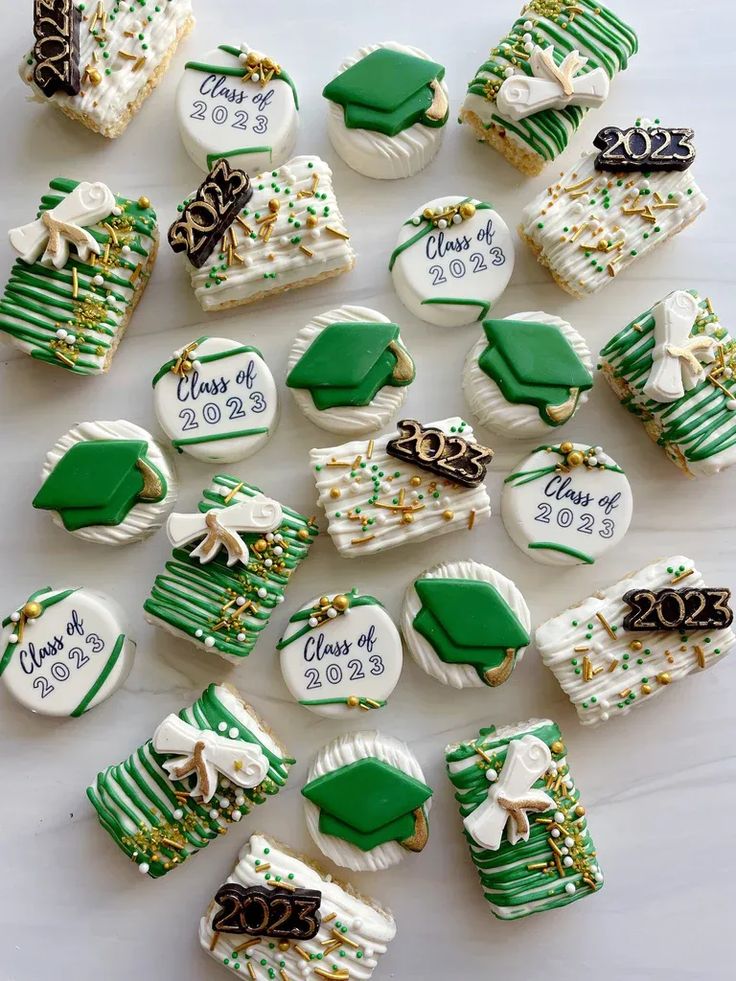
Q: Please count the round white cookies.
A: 12